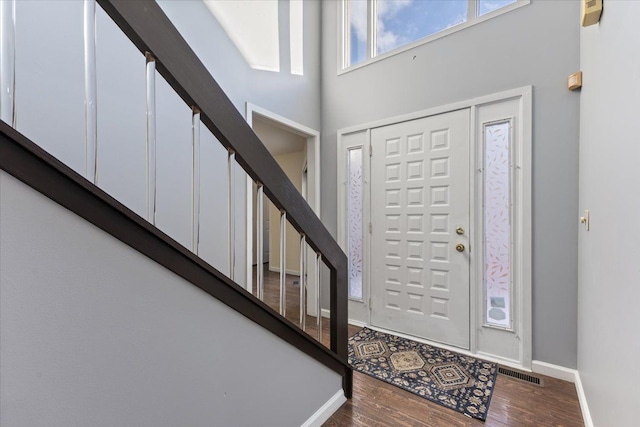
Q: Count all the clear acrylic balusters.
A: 9